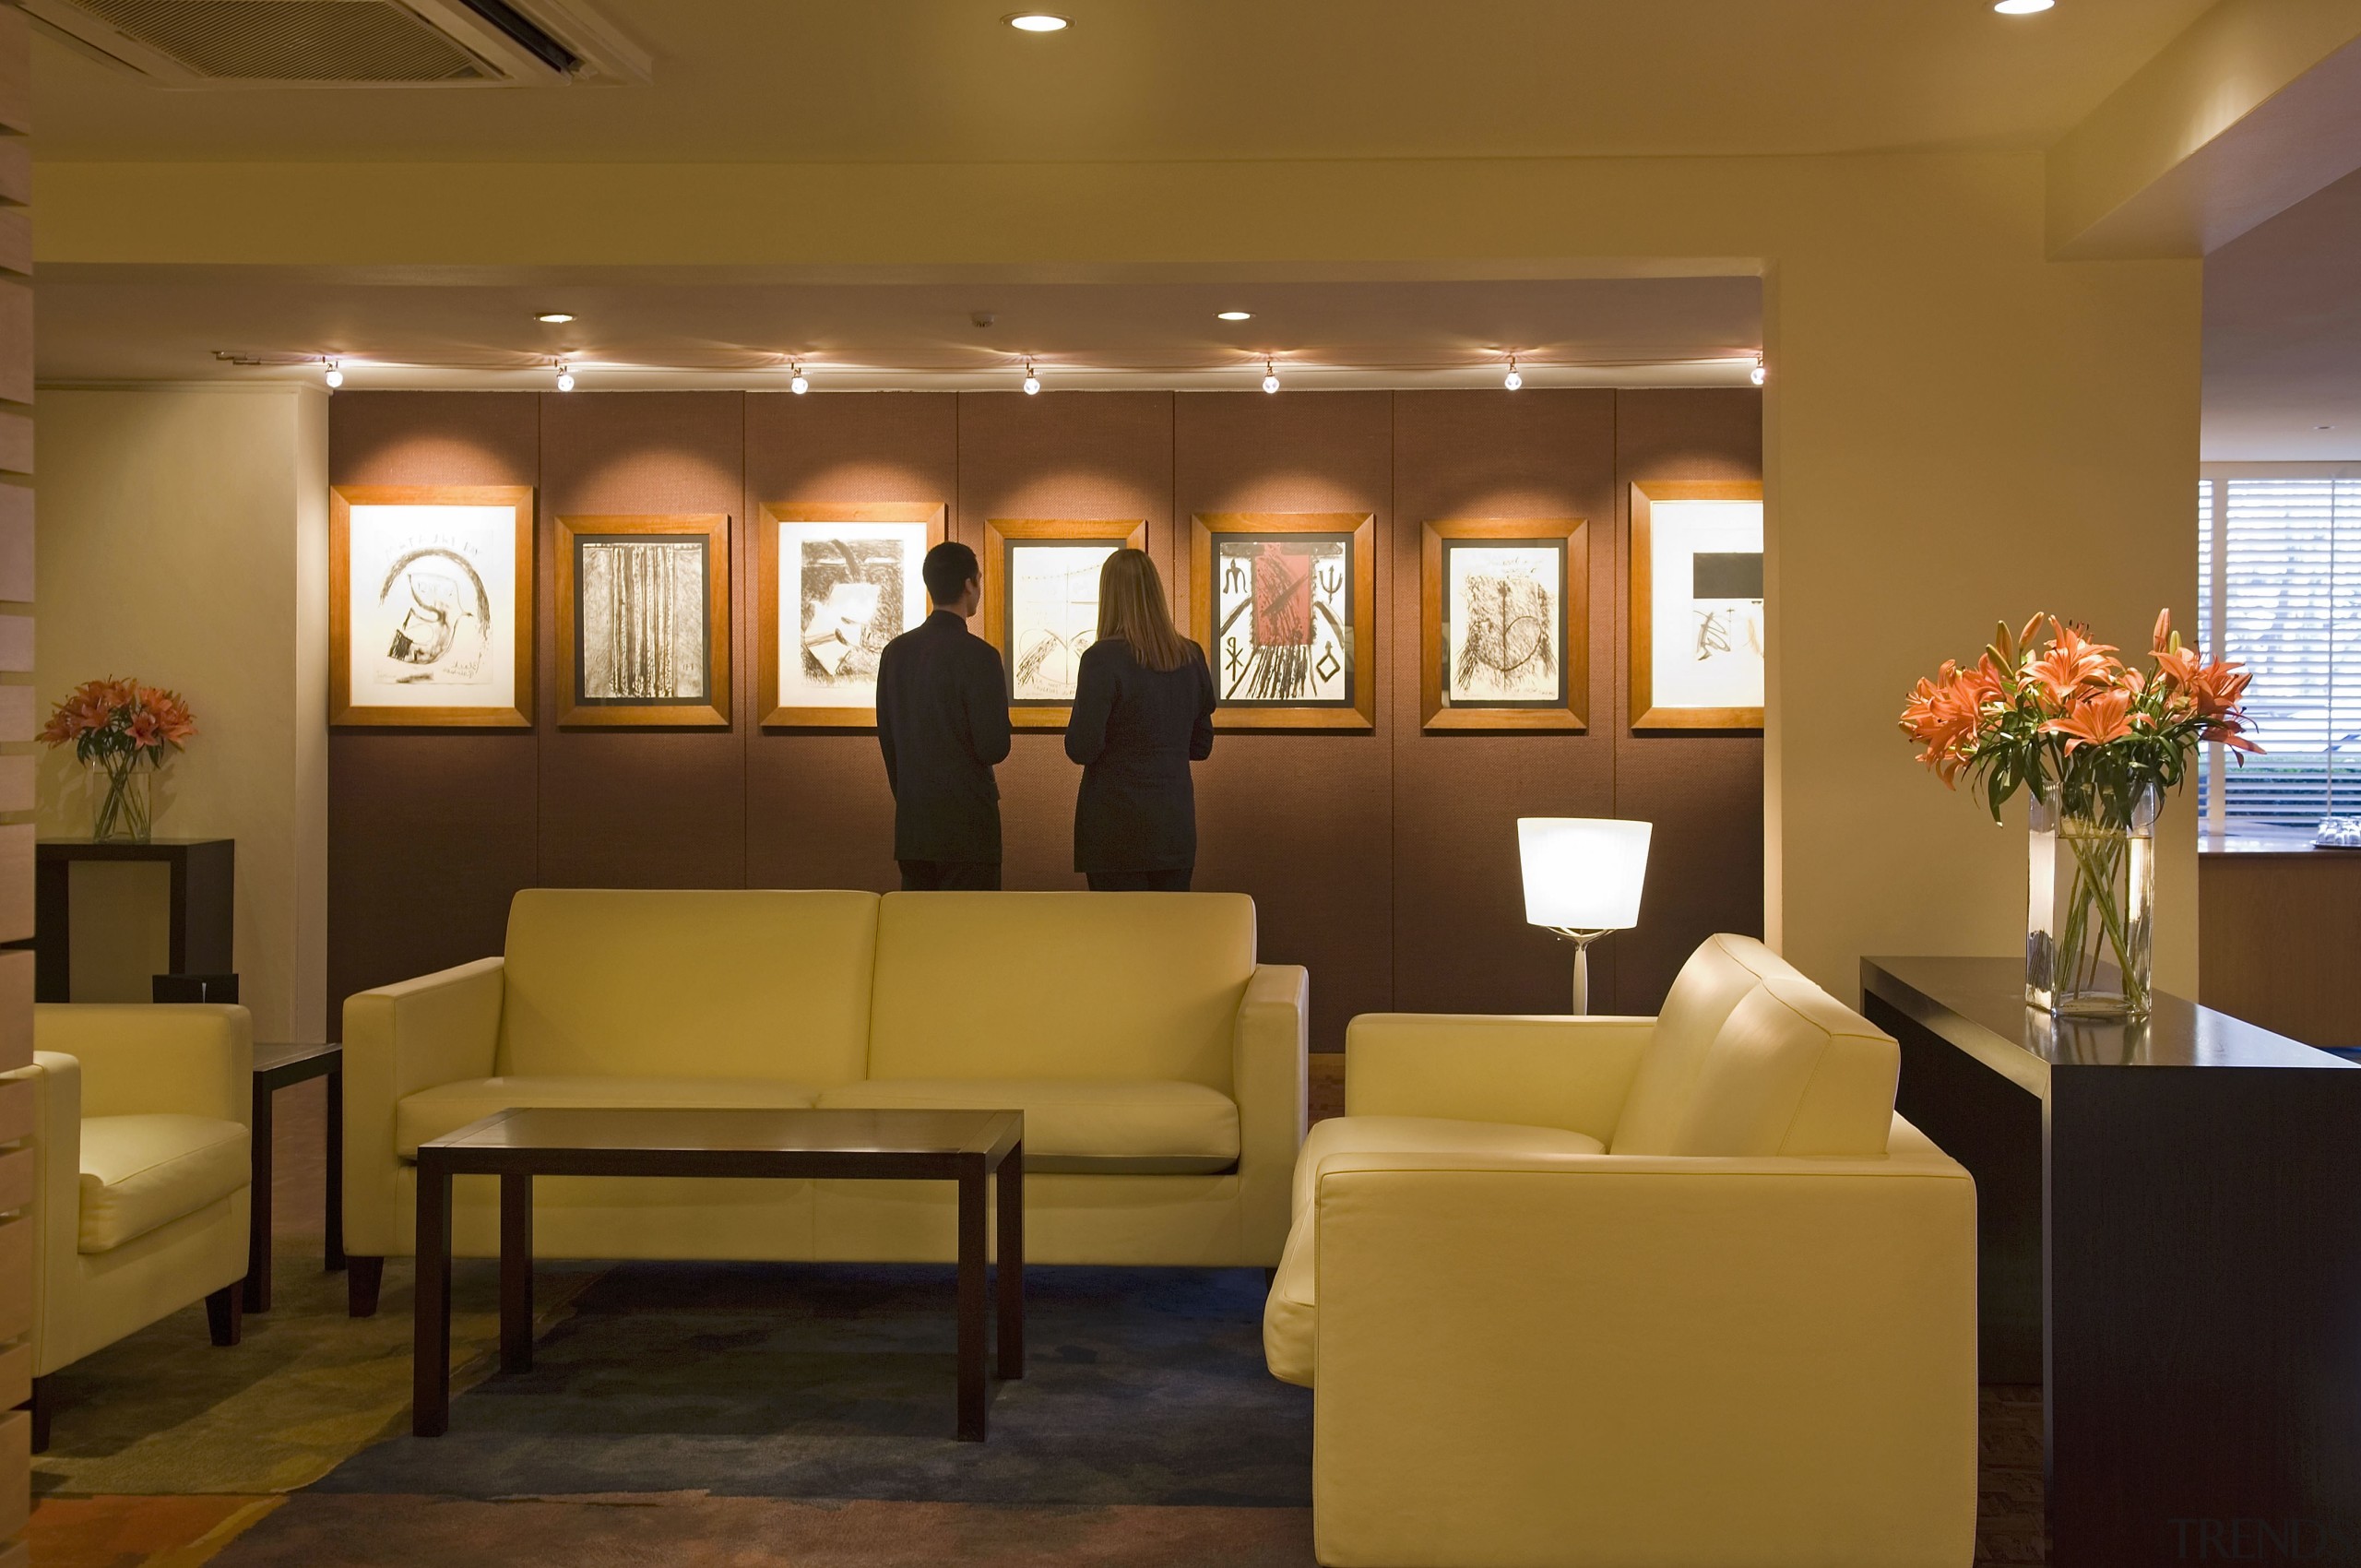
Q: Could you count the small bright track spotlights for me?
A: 7